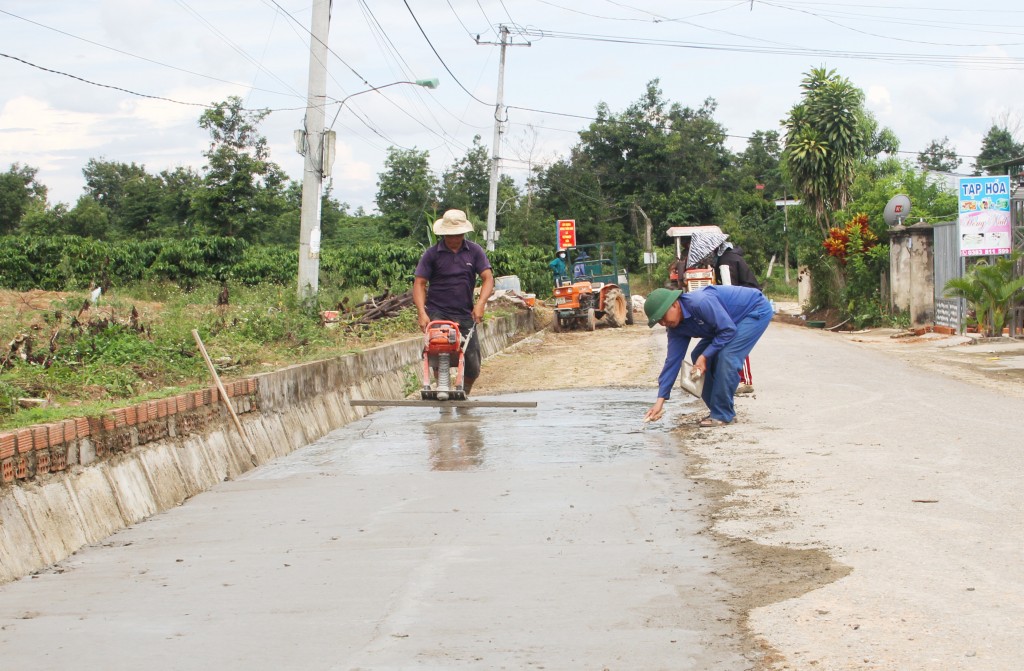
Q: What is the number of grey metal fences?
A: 1